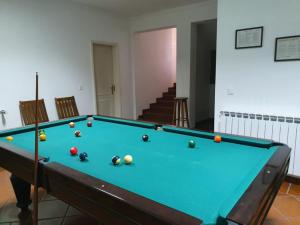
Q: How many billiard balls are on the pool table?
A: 13